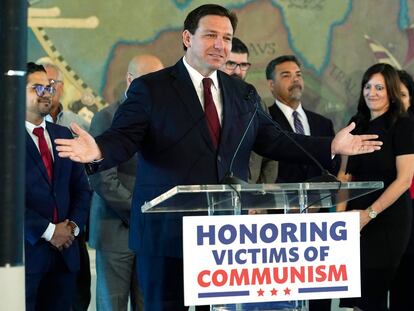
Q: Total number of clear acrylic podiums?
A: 1